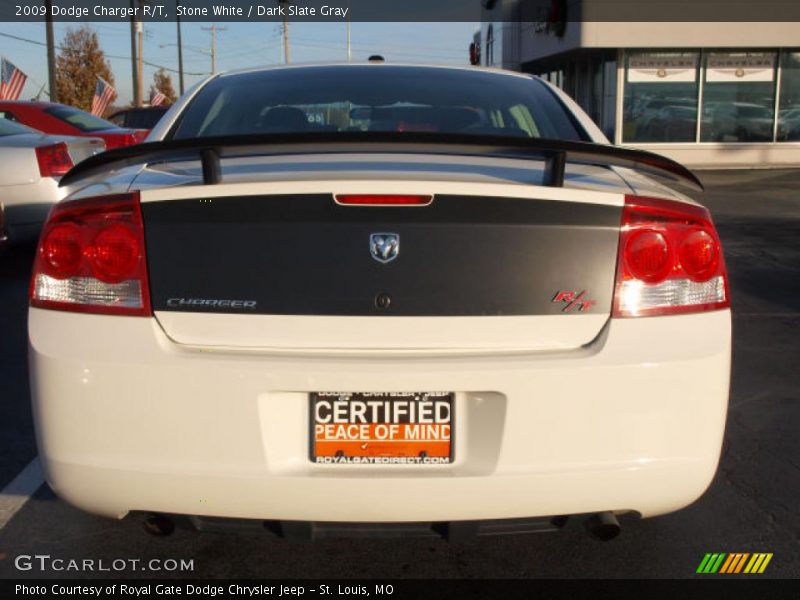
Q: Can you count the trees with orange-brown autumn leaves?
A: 2